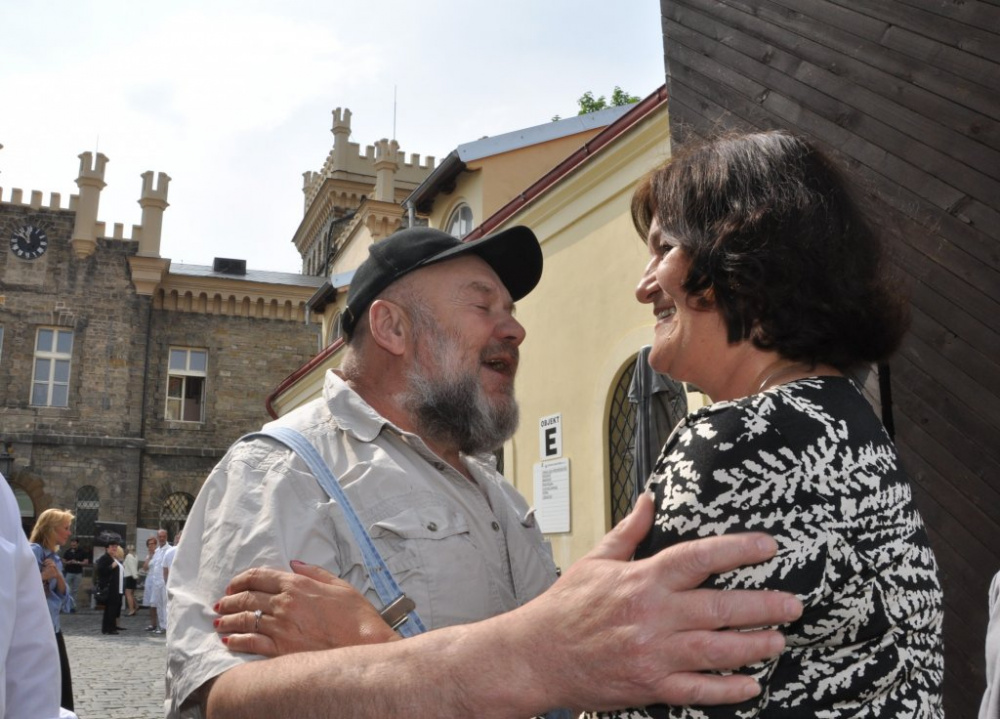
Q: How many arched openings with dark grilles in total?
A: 3